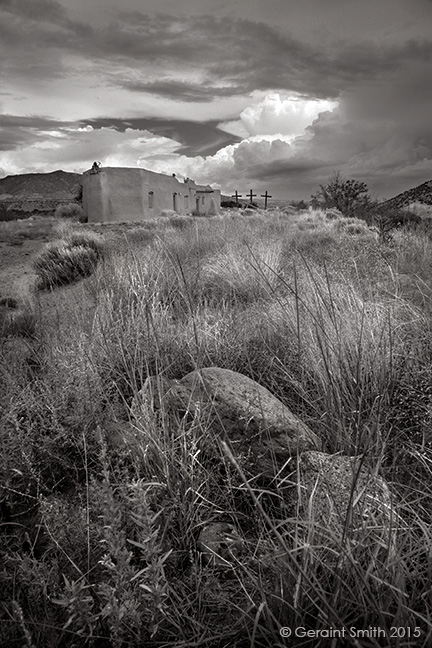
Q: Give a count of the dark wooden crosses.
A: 3